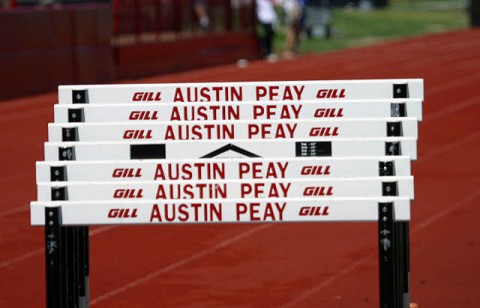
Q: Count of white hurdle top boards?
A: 7